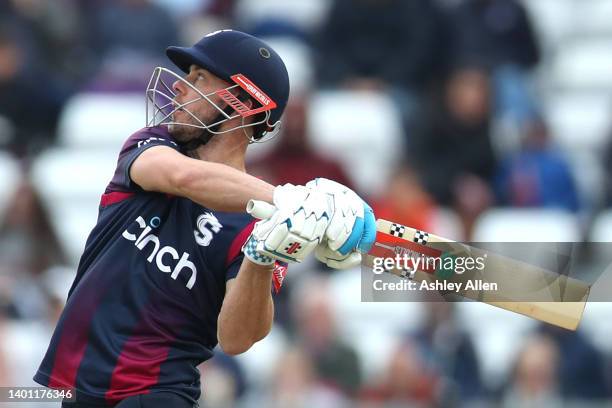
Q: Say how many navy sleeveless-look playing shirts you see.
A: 1